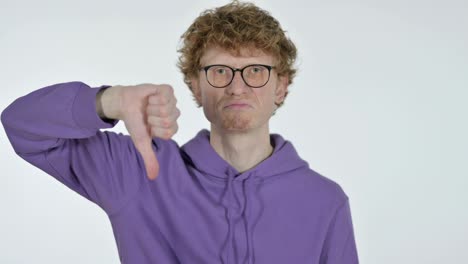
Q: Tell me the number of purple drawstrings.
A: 2